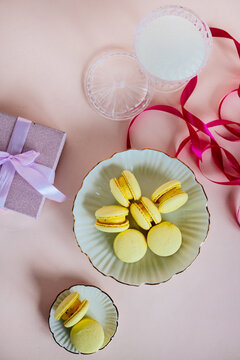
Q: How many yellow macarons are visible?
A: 8